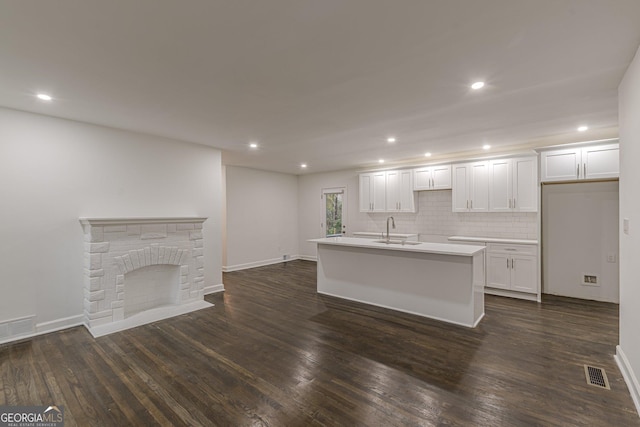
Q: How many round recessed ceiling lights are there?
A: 9